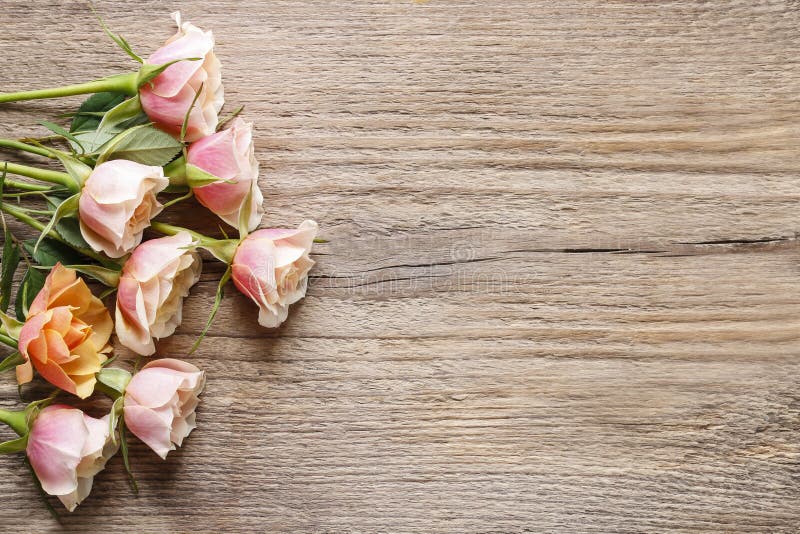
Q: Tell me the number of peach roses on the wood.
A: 1